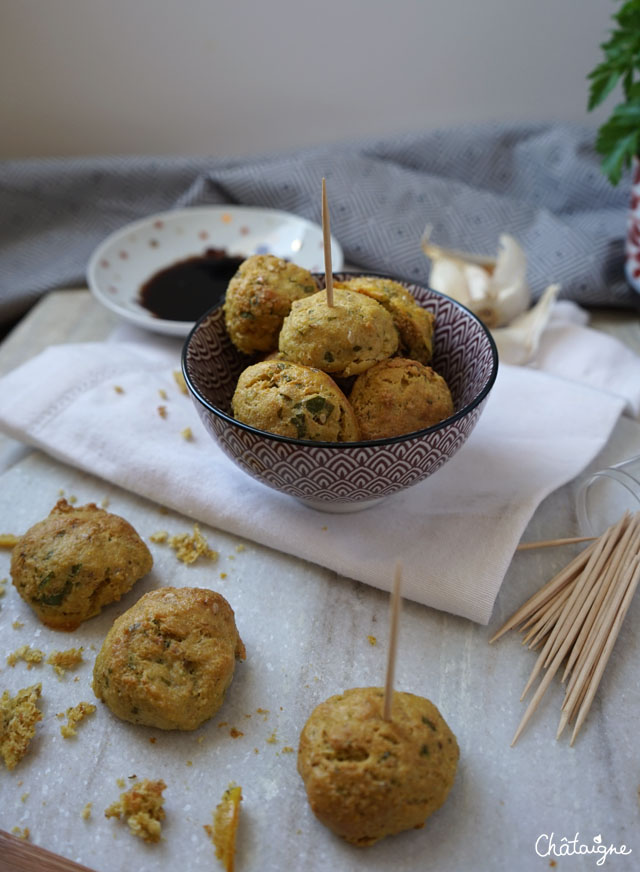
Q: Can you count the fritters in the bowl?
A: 5